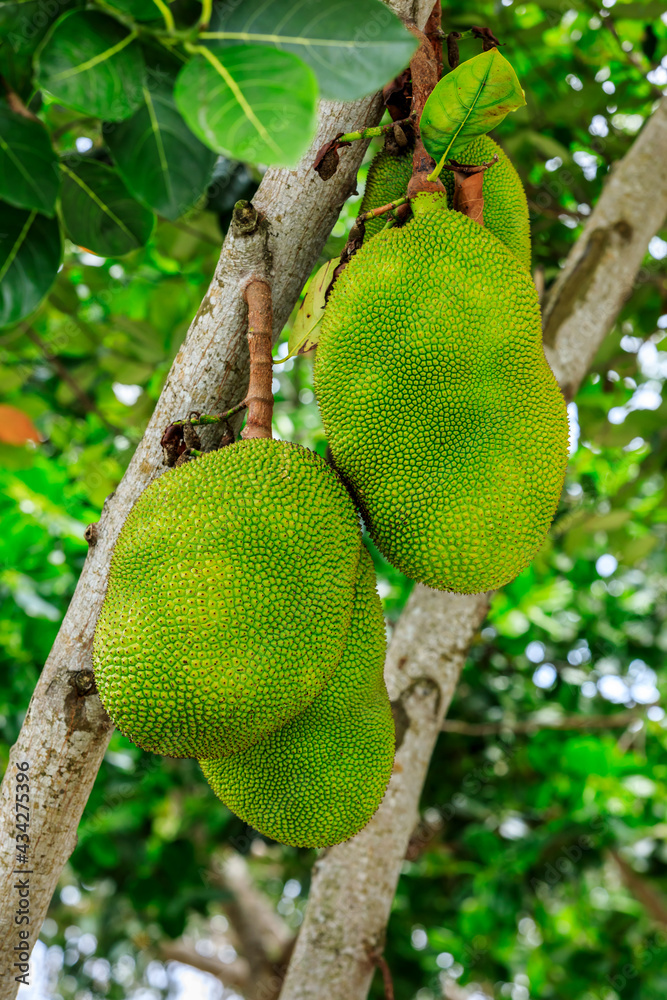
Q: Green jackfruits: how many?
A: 4